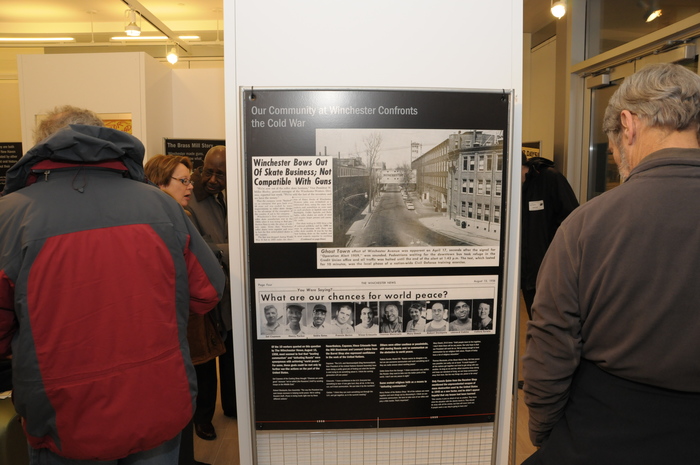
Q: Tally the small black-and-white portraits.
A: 10